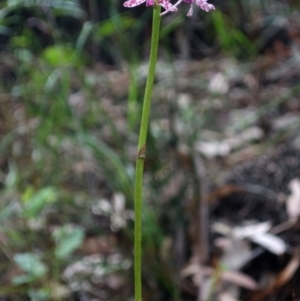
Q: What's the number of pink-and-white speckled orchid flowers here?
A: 2